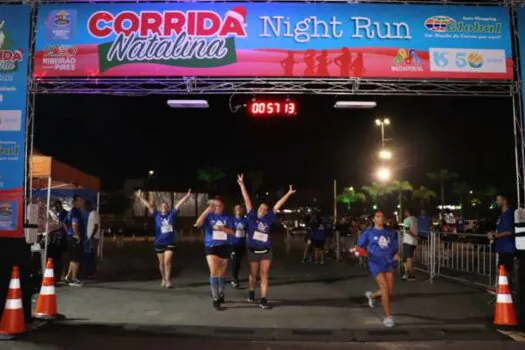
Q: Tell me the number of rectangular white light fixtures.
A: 2